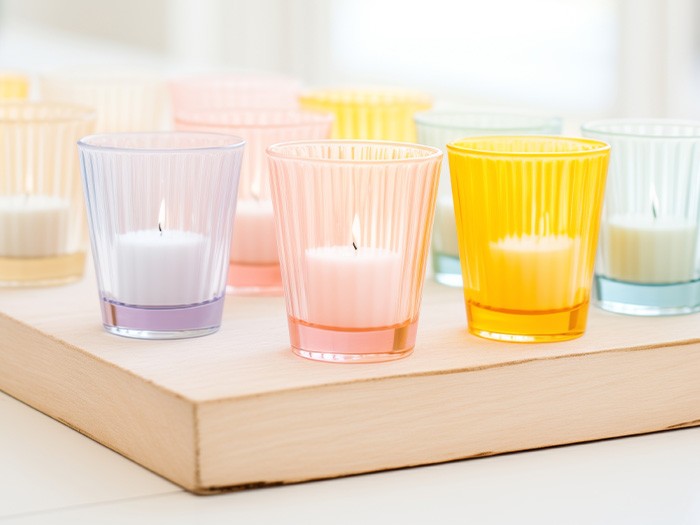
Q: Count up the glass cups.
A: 11